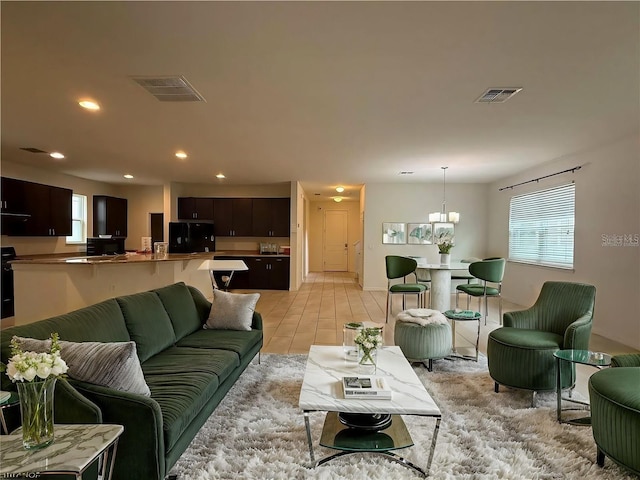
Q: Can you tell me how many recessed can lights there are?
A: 5